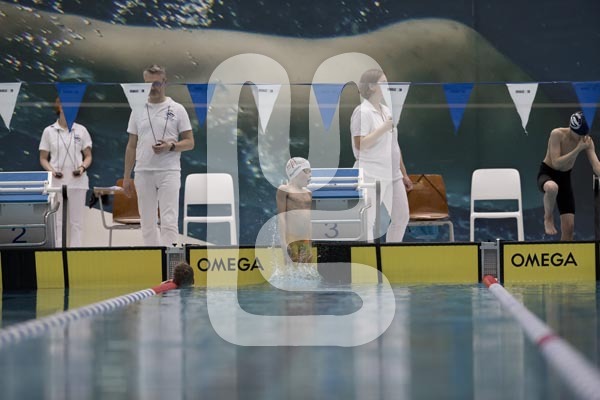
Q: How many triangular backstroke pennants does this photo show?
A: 10